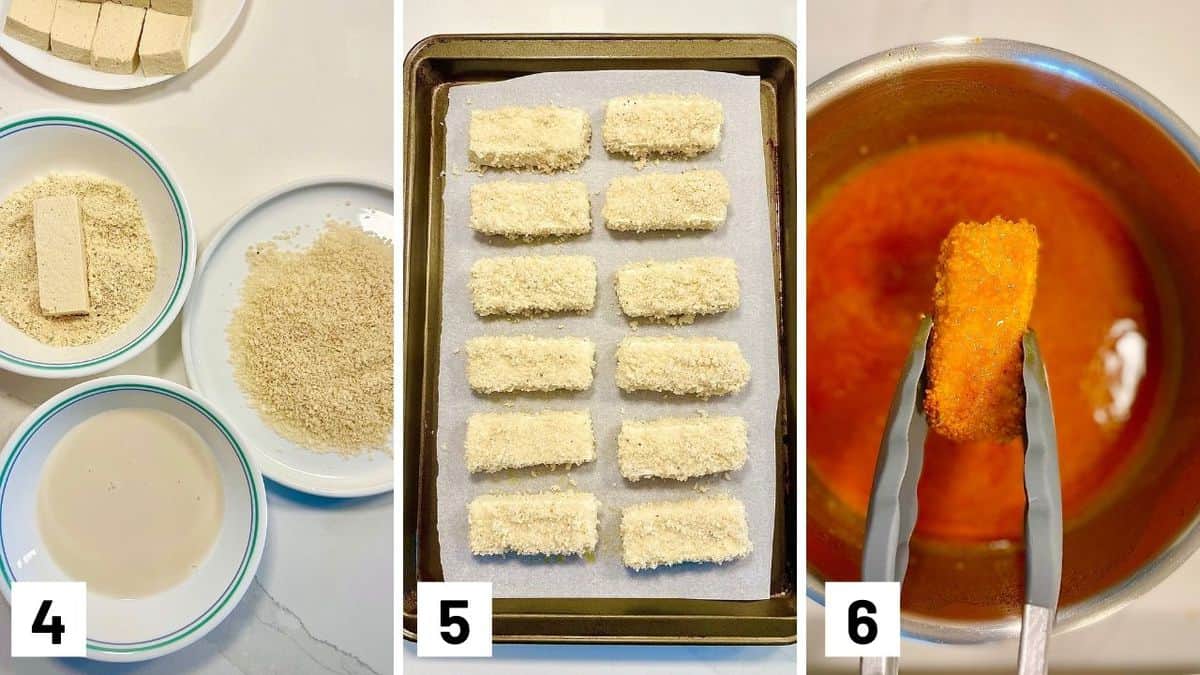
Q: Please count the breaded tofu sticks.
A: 13